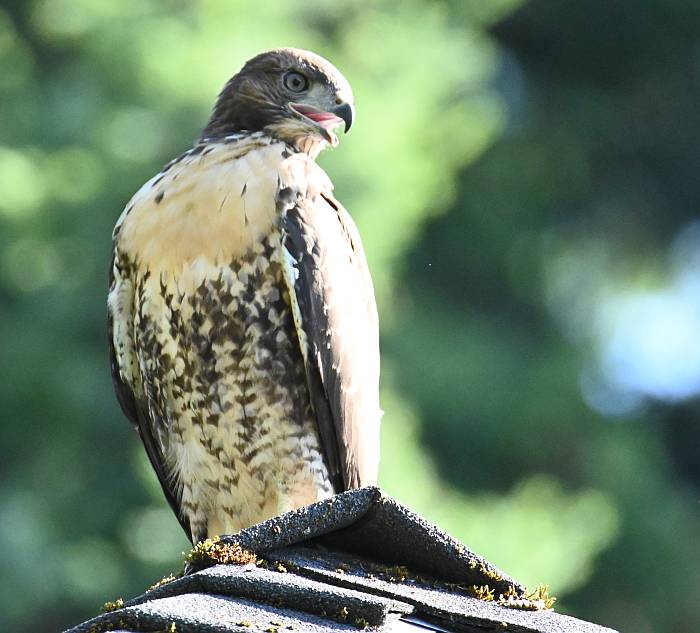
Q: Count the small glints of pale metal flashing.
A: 1